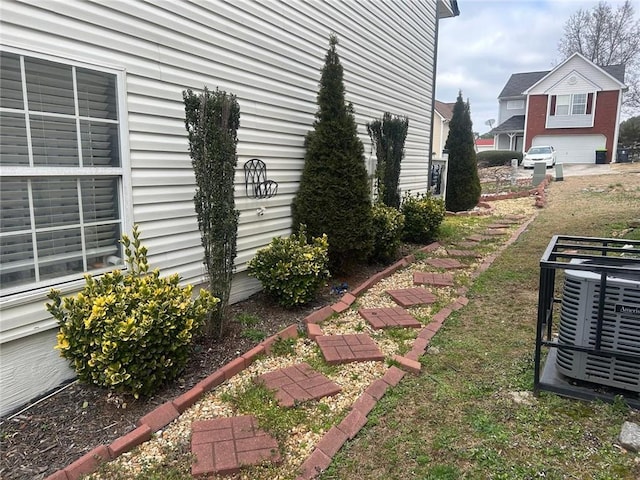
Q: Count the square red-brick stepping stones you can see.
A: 14